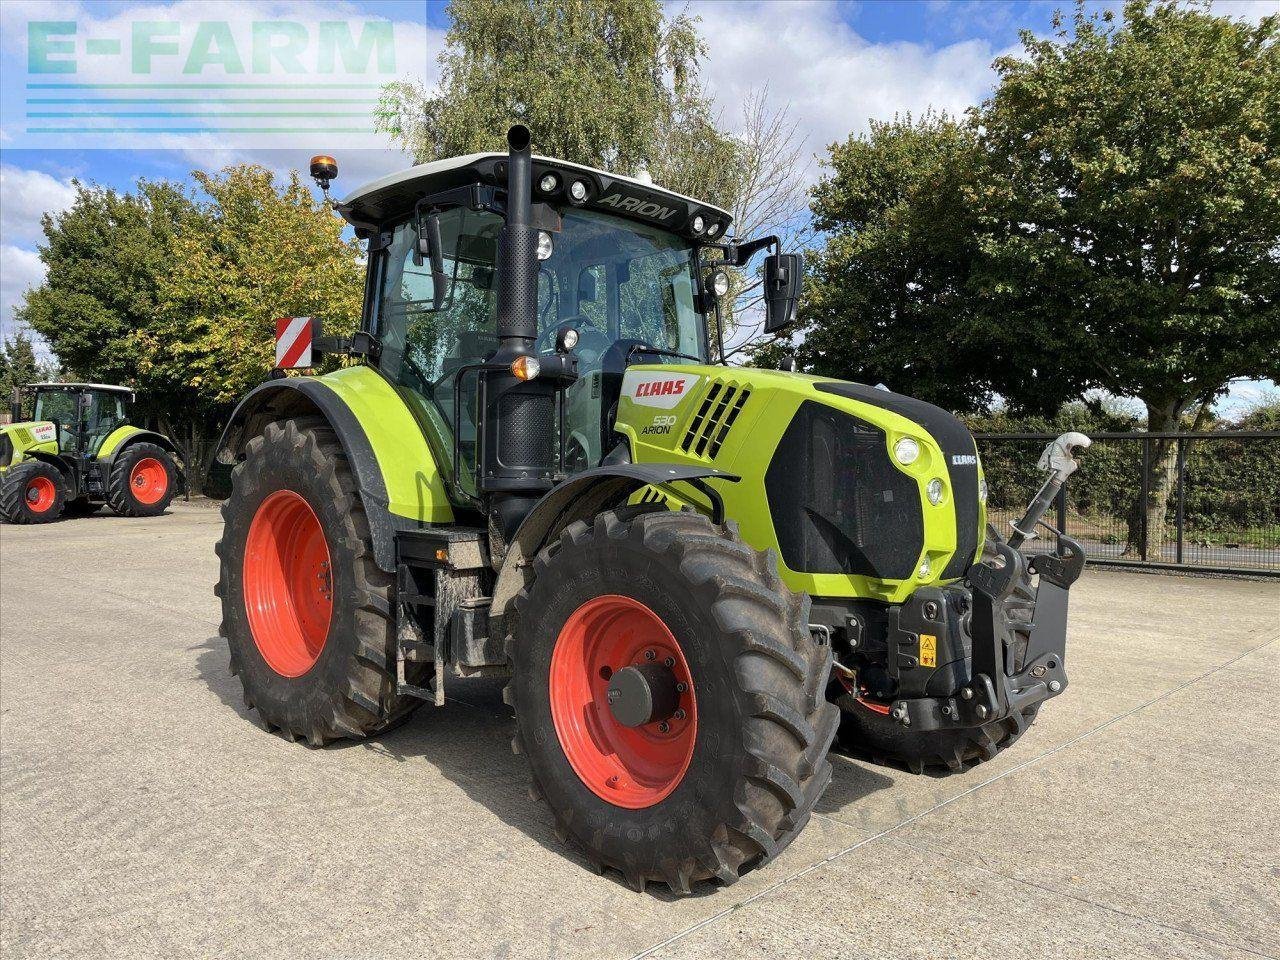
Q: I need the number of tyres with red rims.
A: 5